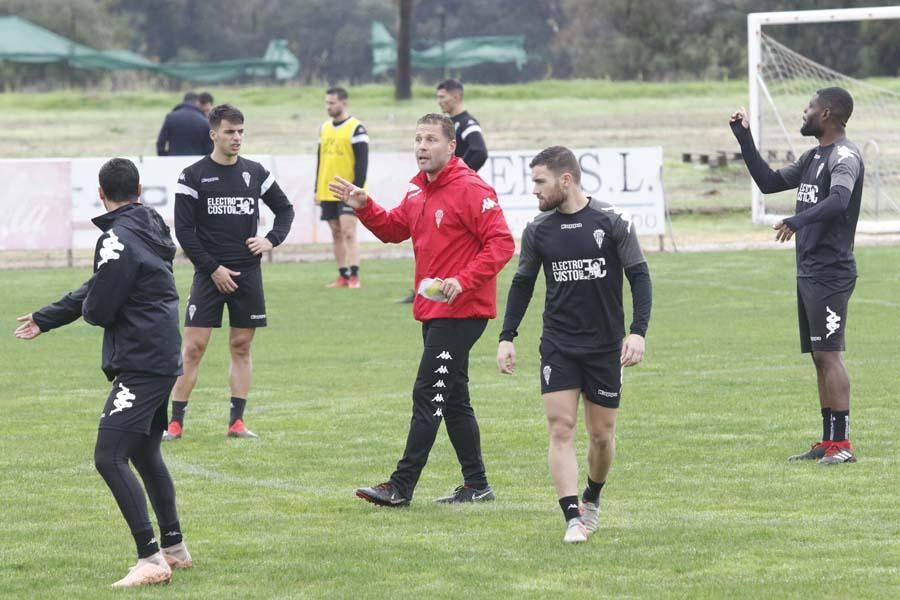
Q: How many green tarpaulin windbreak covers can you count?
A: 2